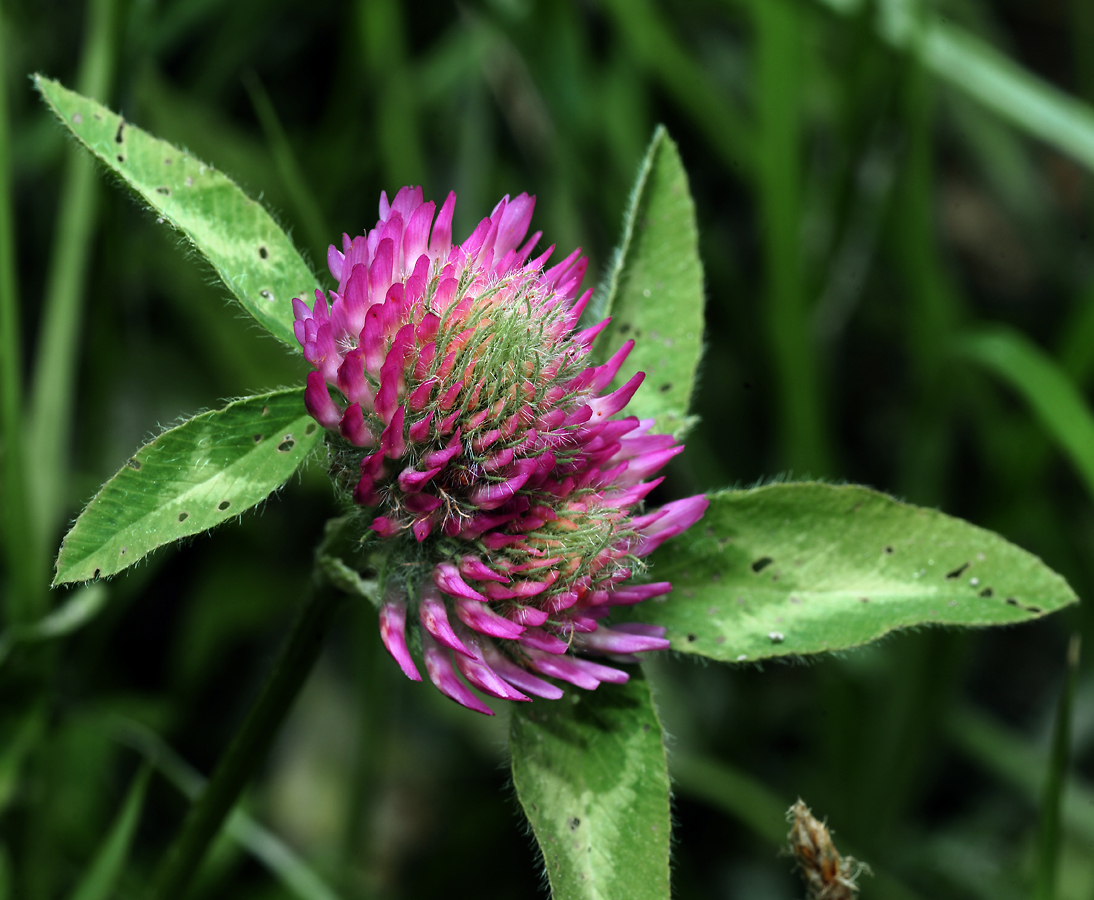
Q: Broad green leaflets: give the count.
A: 5